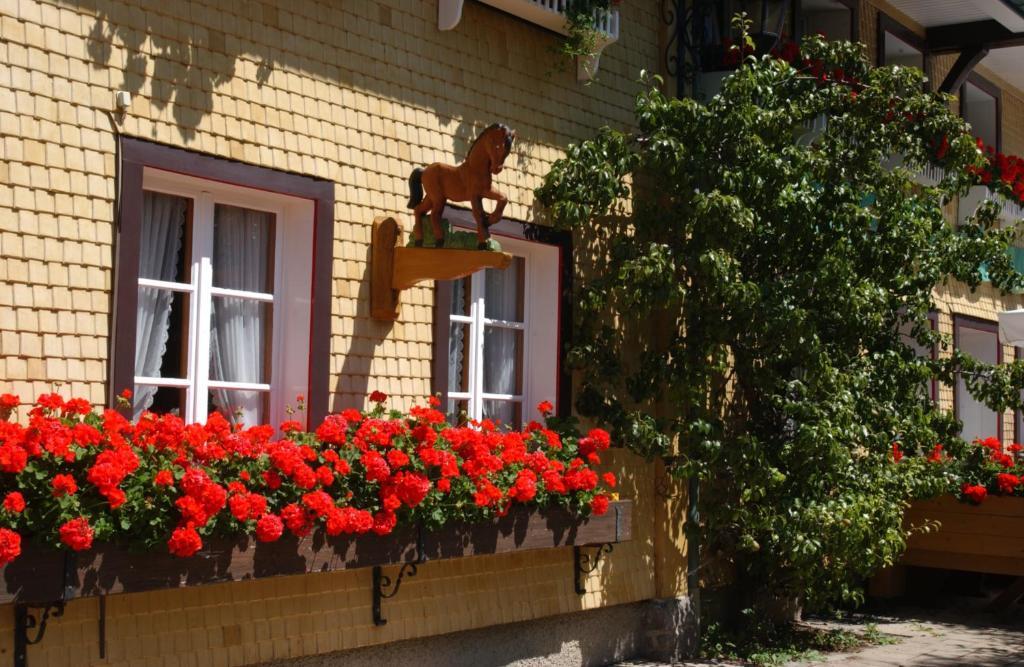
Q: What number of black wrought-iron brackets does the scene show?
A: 3